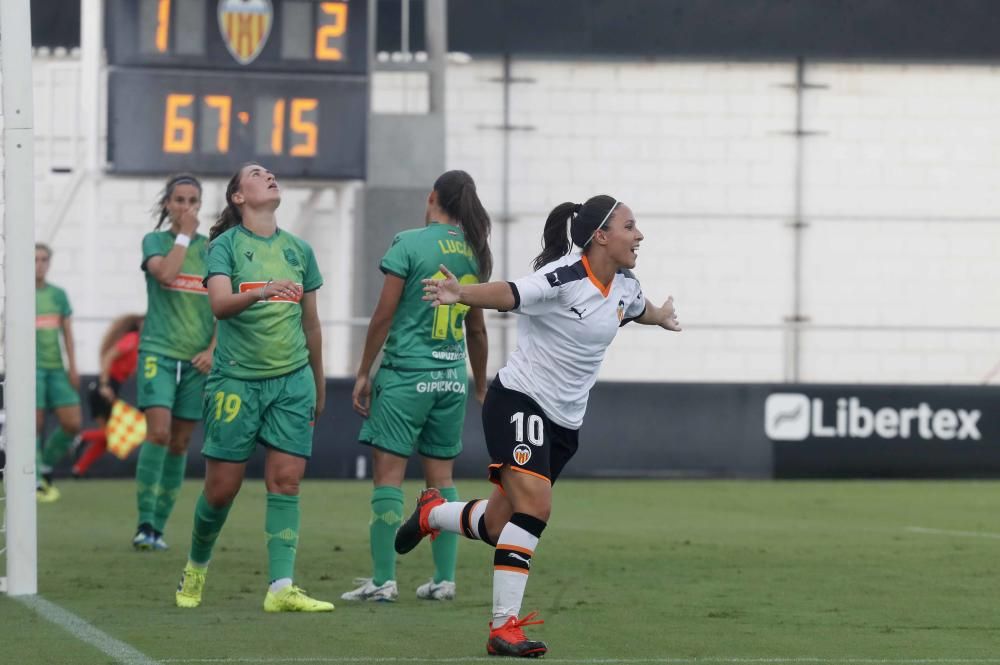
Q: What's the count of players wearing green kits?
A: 4